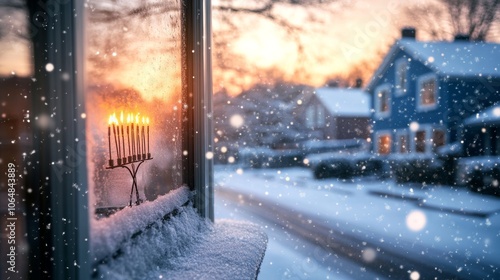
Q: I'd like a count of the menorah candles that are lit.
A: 9